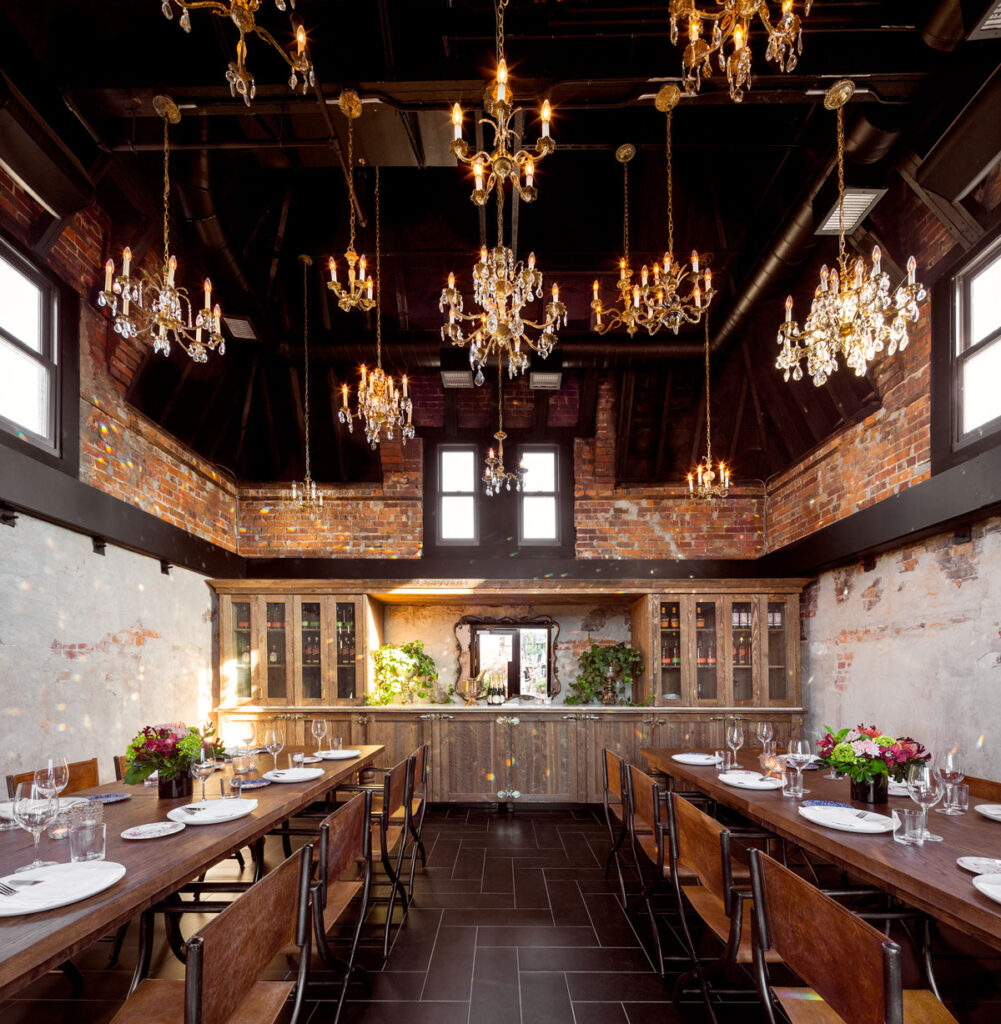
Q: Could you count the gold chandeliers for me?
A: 13